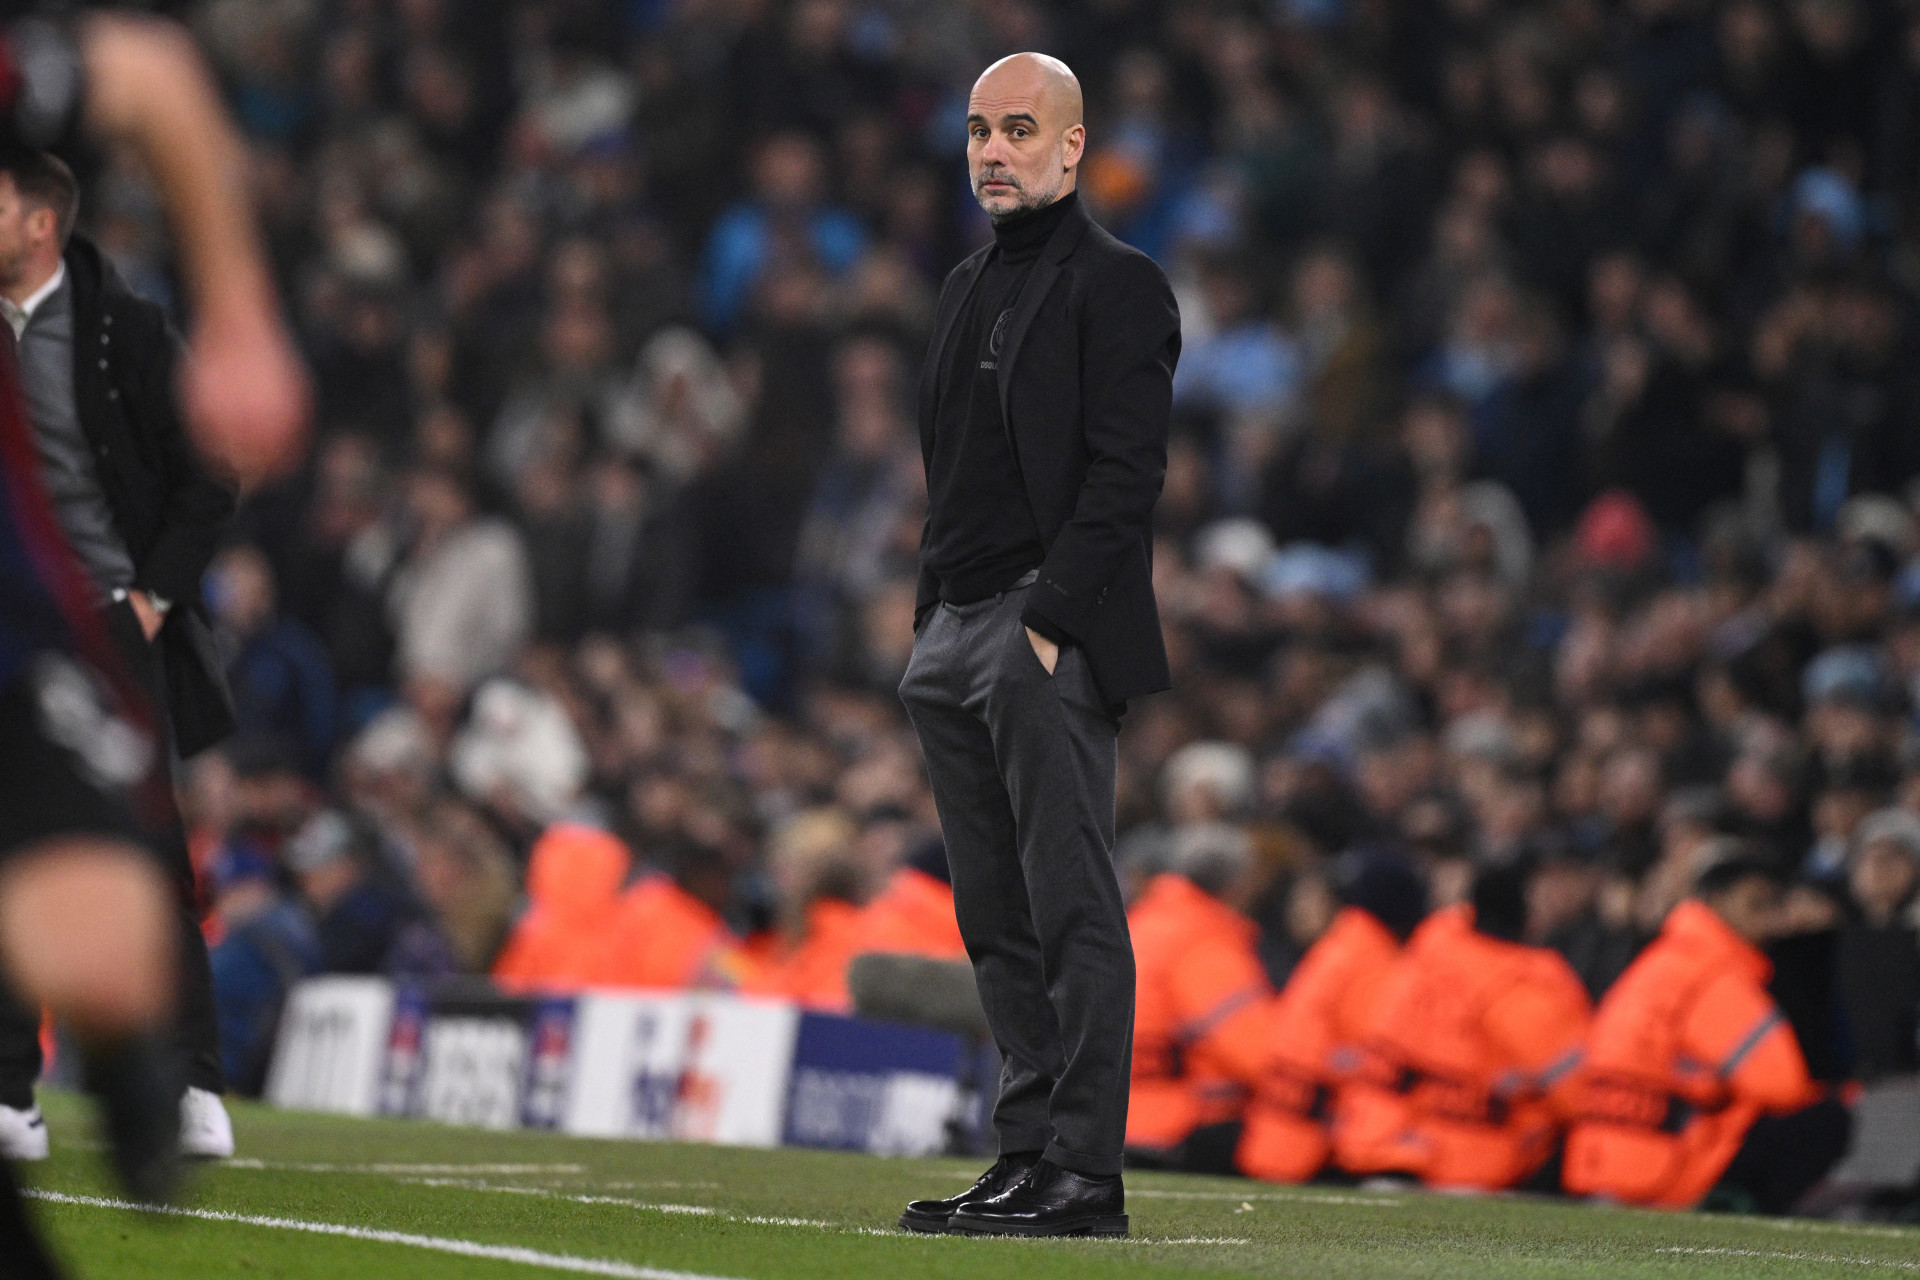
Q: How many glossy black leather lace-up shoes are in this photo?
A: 2